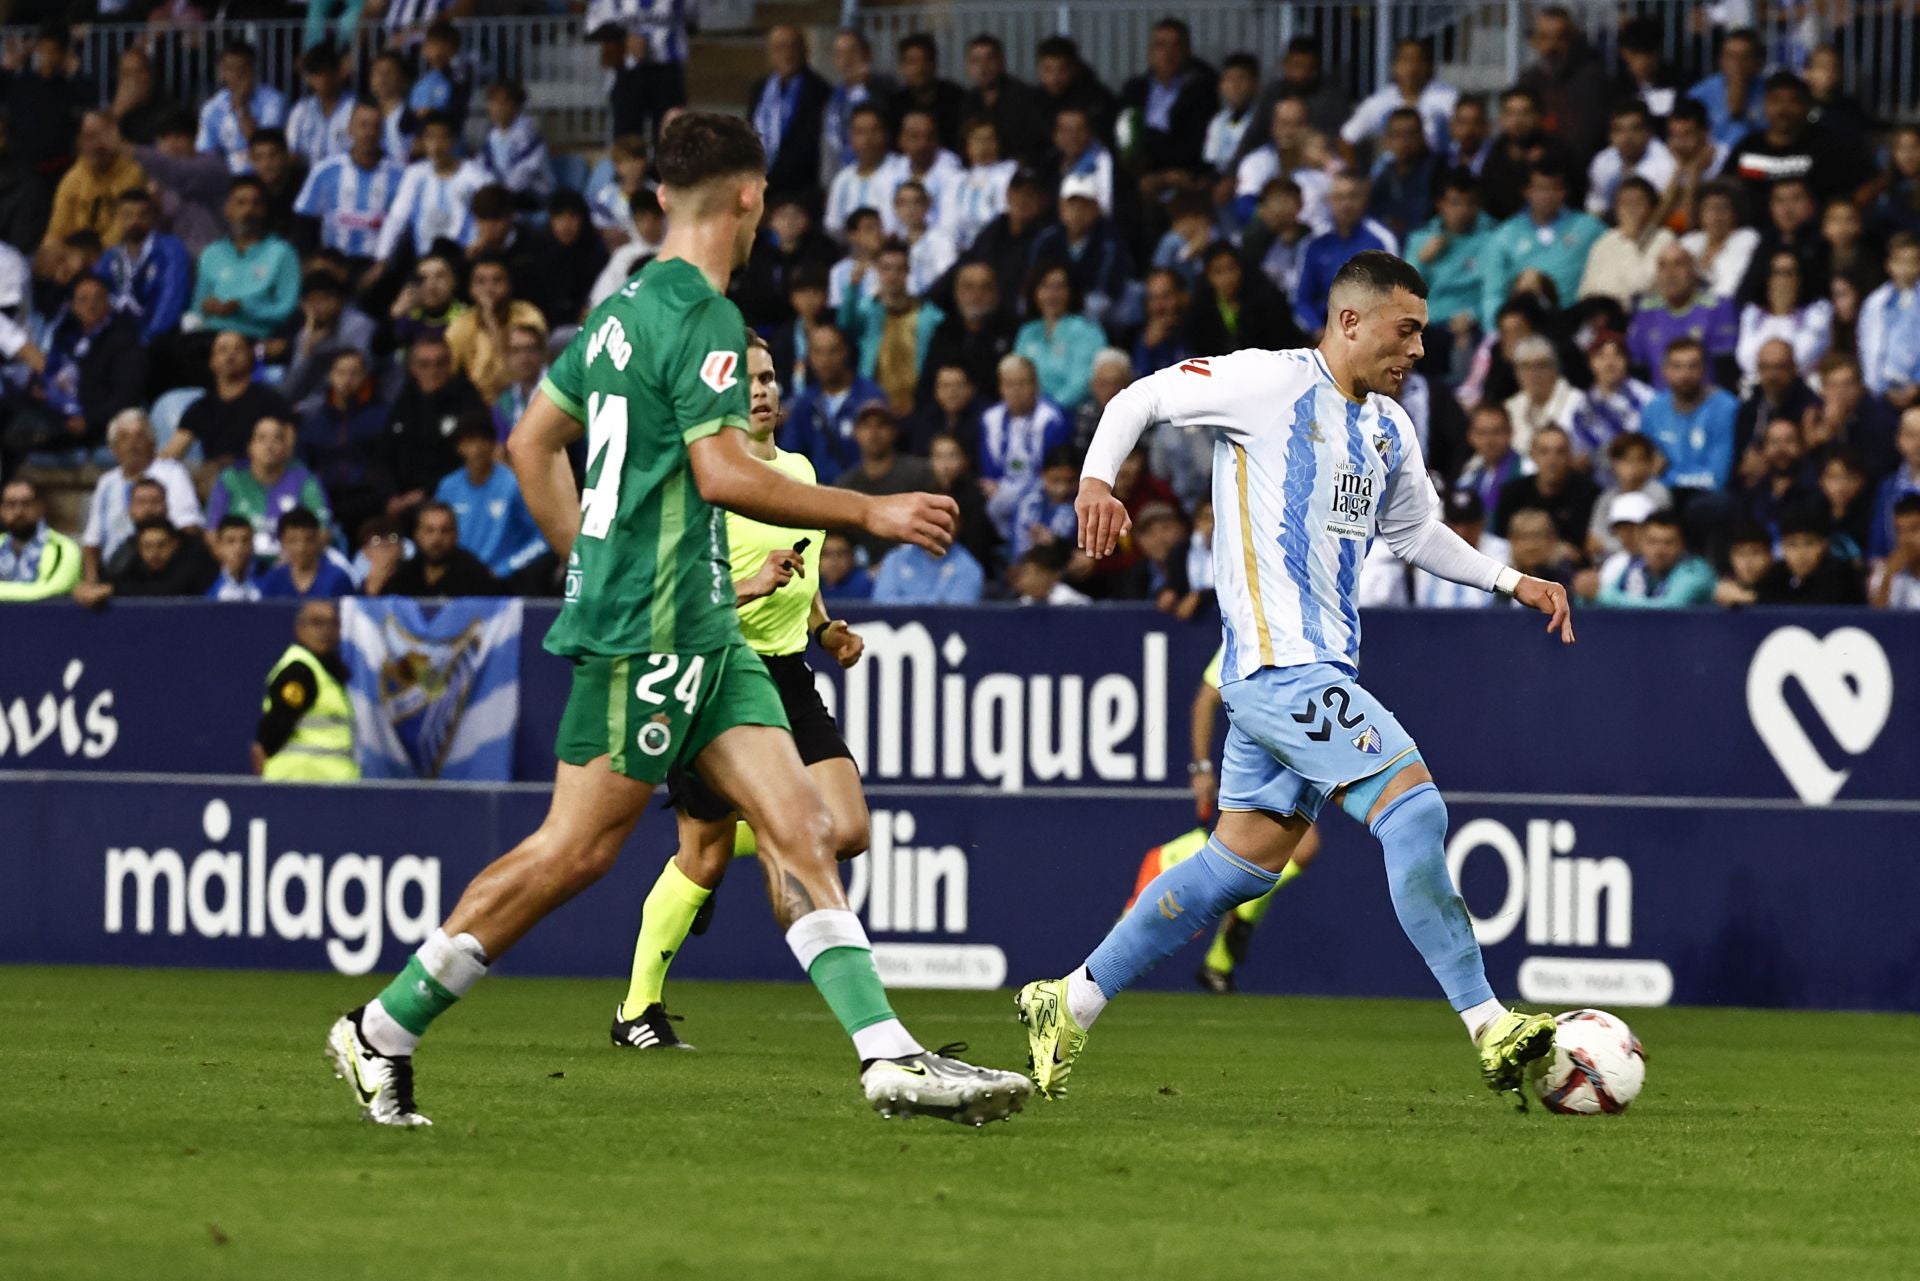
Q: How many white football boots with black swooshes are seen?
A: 2